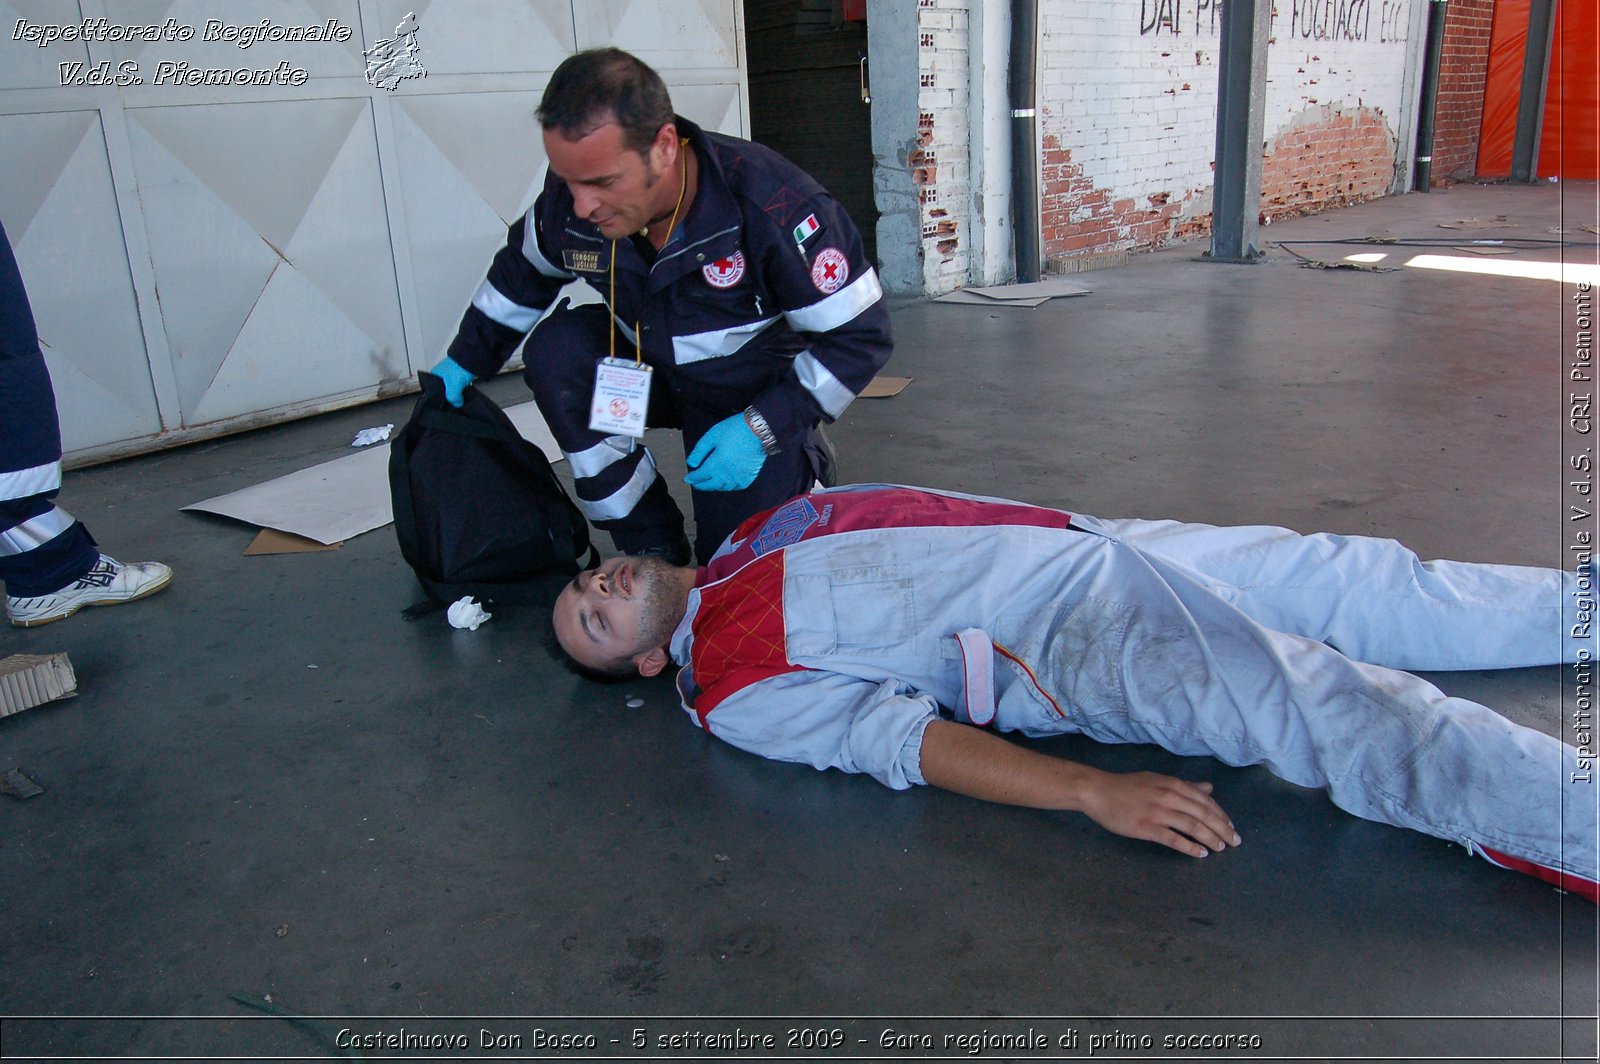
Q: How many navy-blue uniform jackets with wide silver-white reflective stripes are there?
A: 1